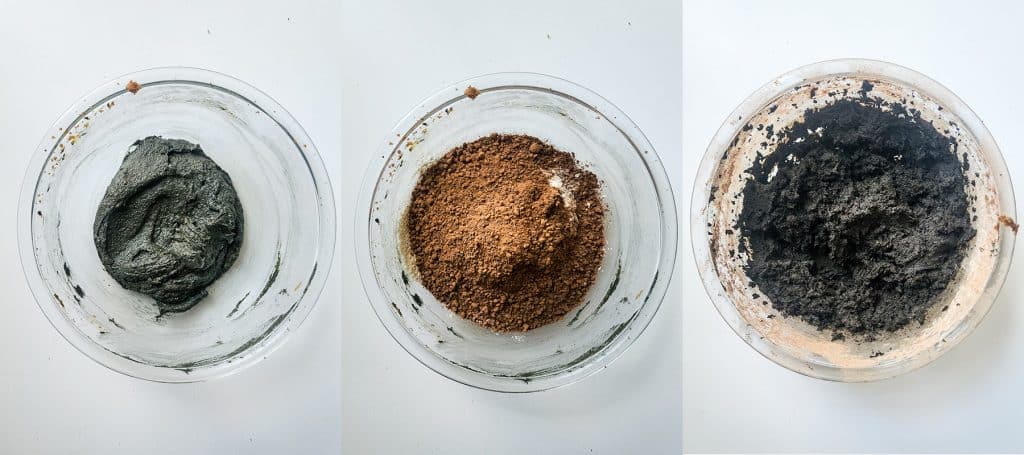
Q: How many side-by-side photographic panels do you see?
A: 3